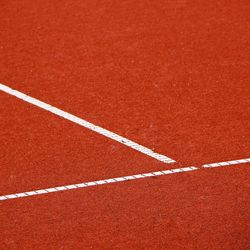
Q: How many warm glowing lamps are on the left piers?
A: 0